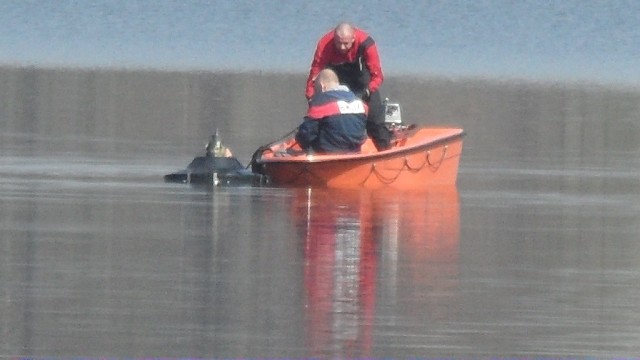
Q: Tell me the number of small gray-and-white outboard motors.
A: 1